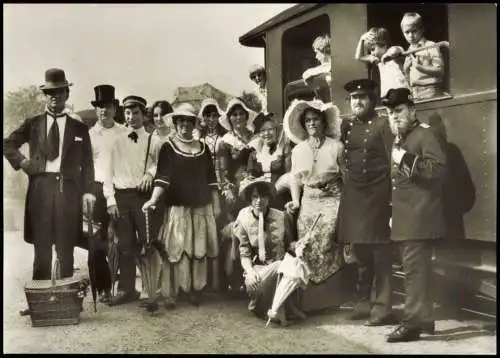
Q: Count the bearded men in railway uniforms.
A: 2